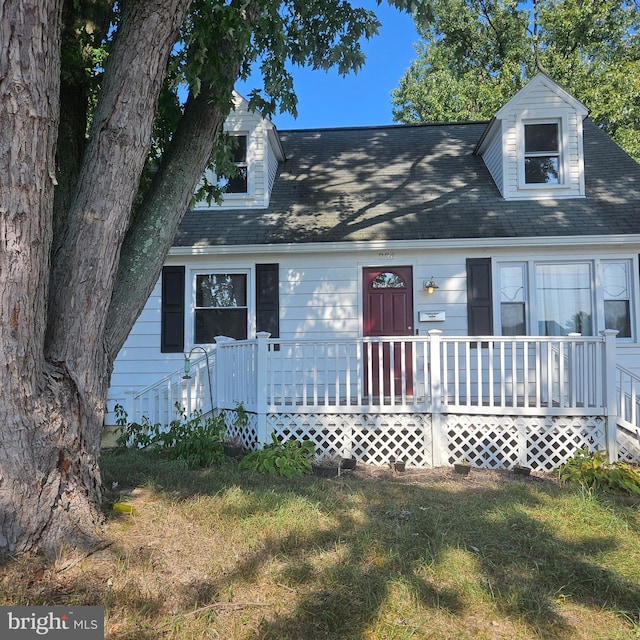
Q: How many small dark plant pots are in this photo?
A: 6